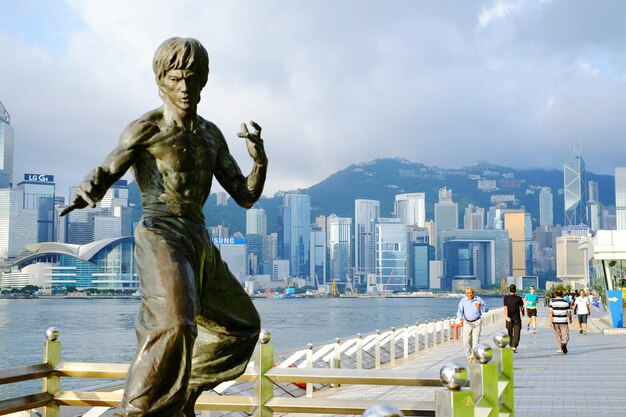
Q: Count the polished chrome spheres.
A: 6